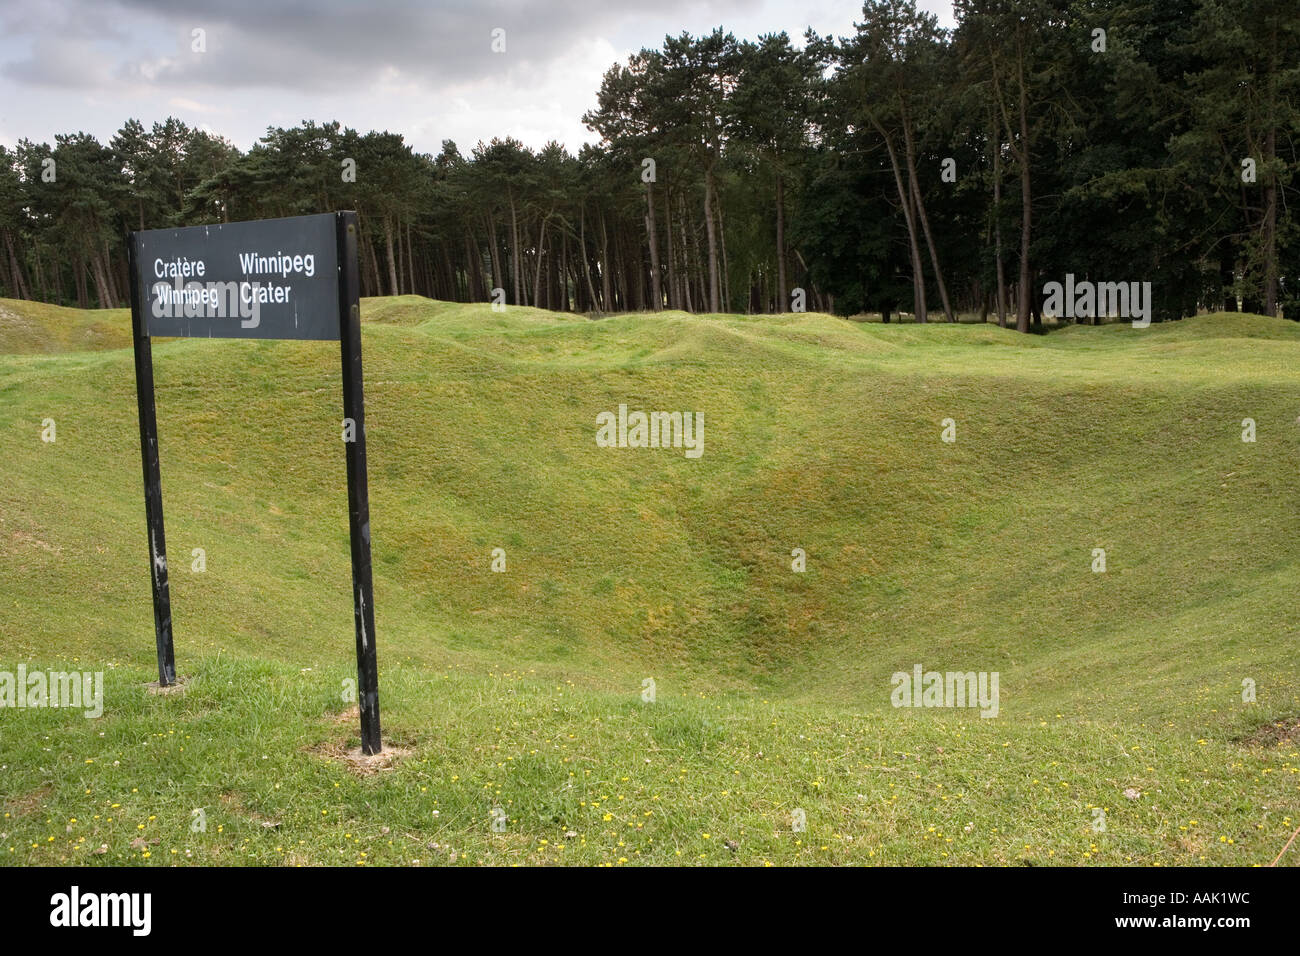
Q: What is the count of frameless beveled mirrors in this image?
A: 0